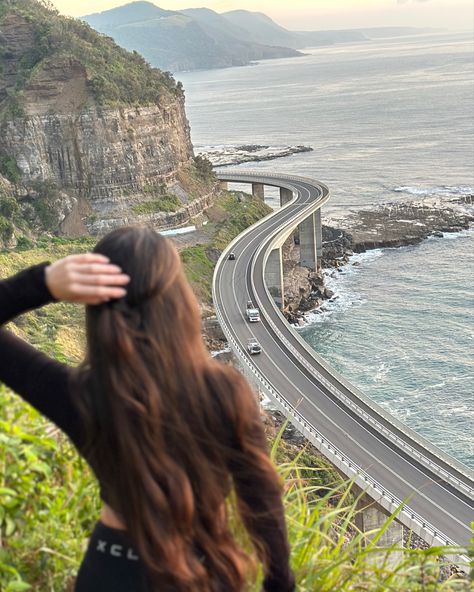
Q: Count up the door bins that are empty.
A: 0